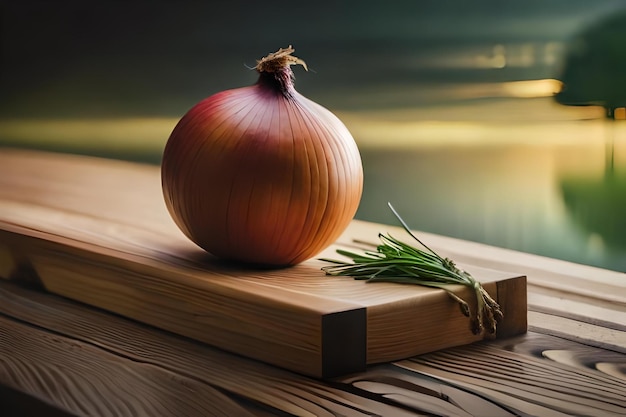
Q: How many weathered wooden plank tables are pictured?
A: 1